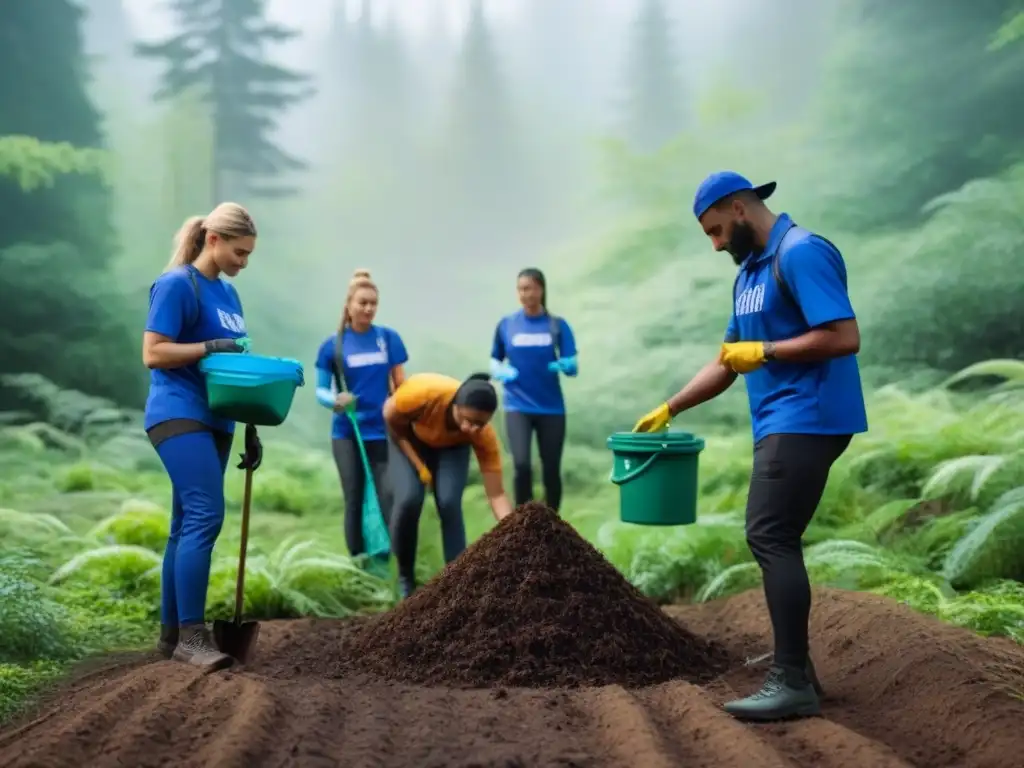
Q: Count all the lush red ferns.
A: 0